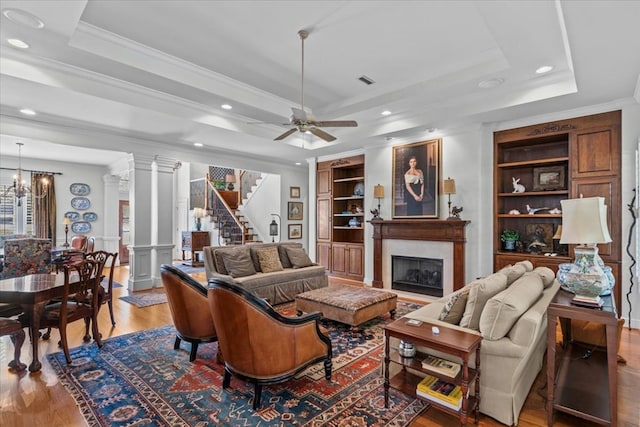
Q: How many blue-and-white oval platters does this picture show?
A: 5